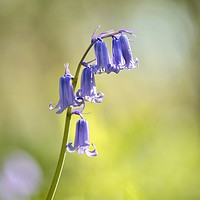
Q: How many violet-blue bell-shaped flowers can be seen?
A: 6